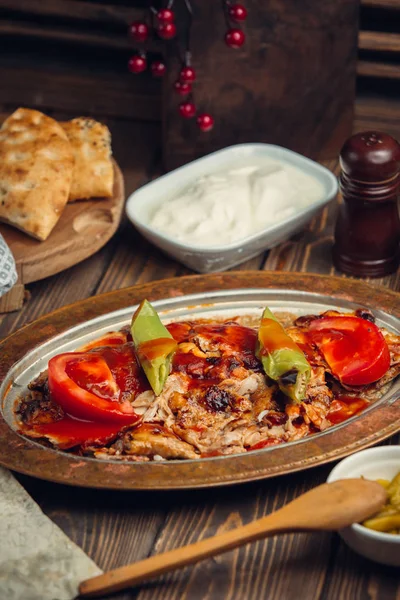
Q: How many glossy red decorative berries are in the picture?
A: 11